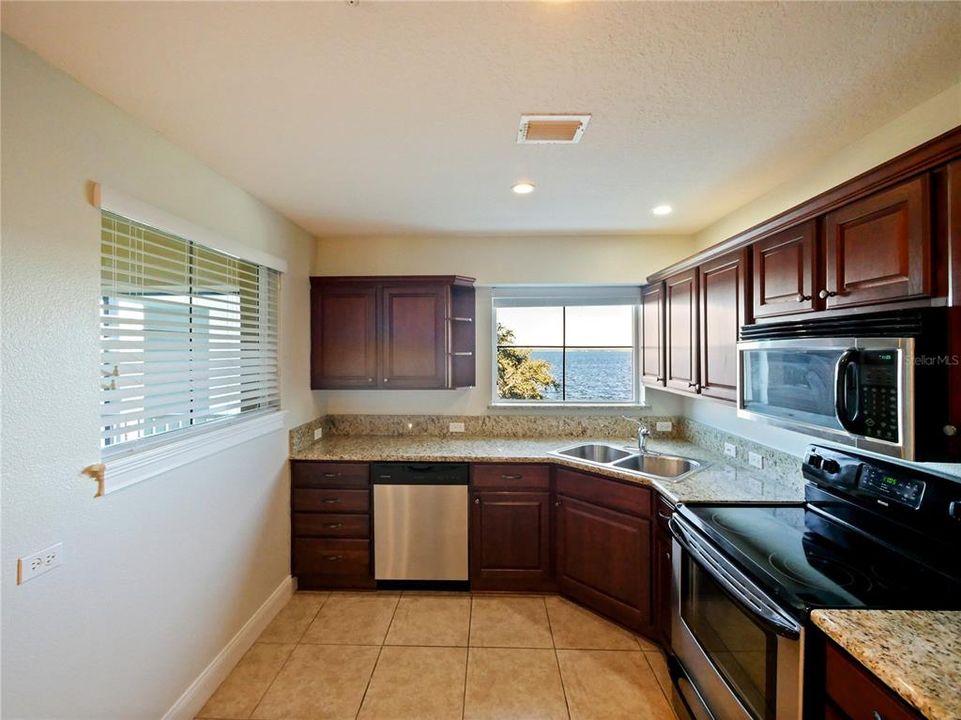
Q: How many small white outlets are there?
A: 6